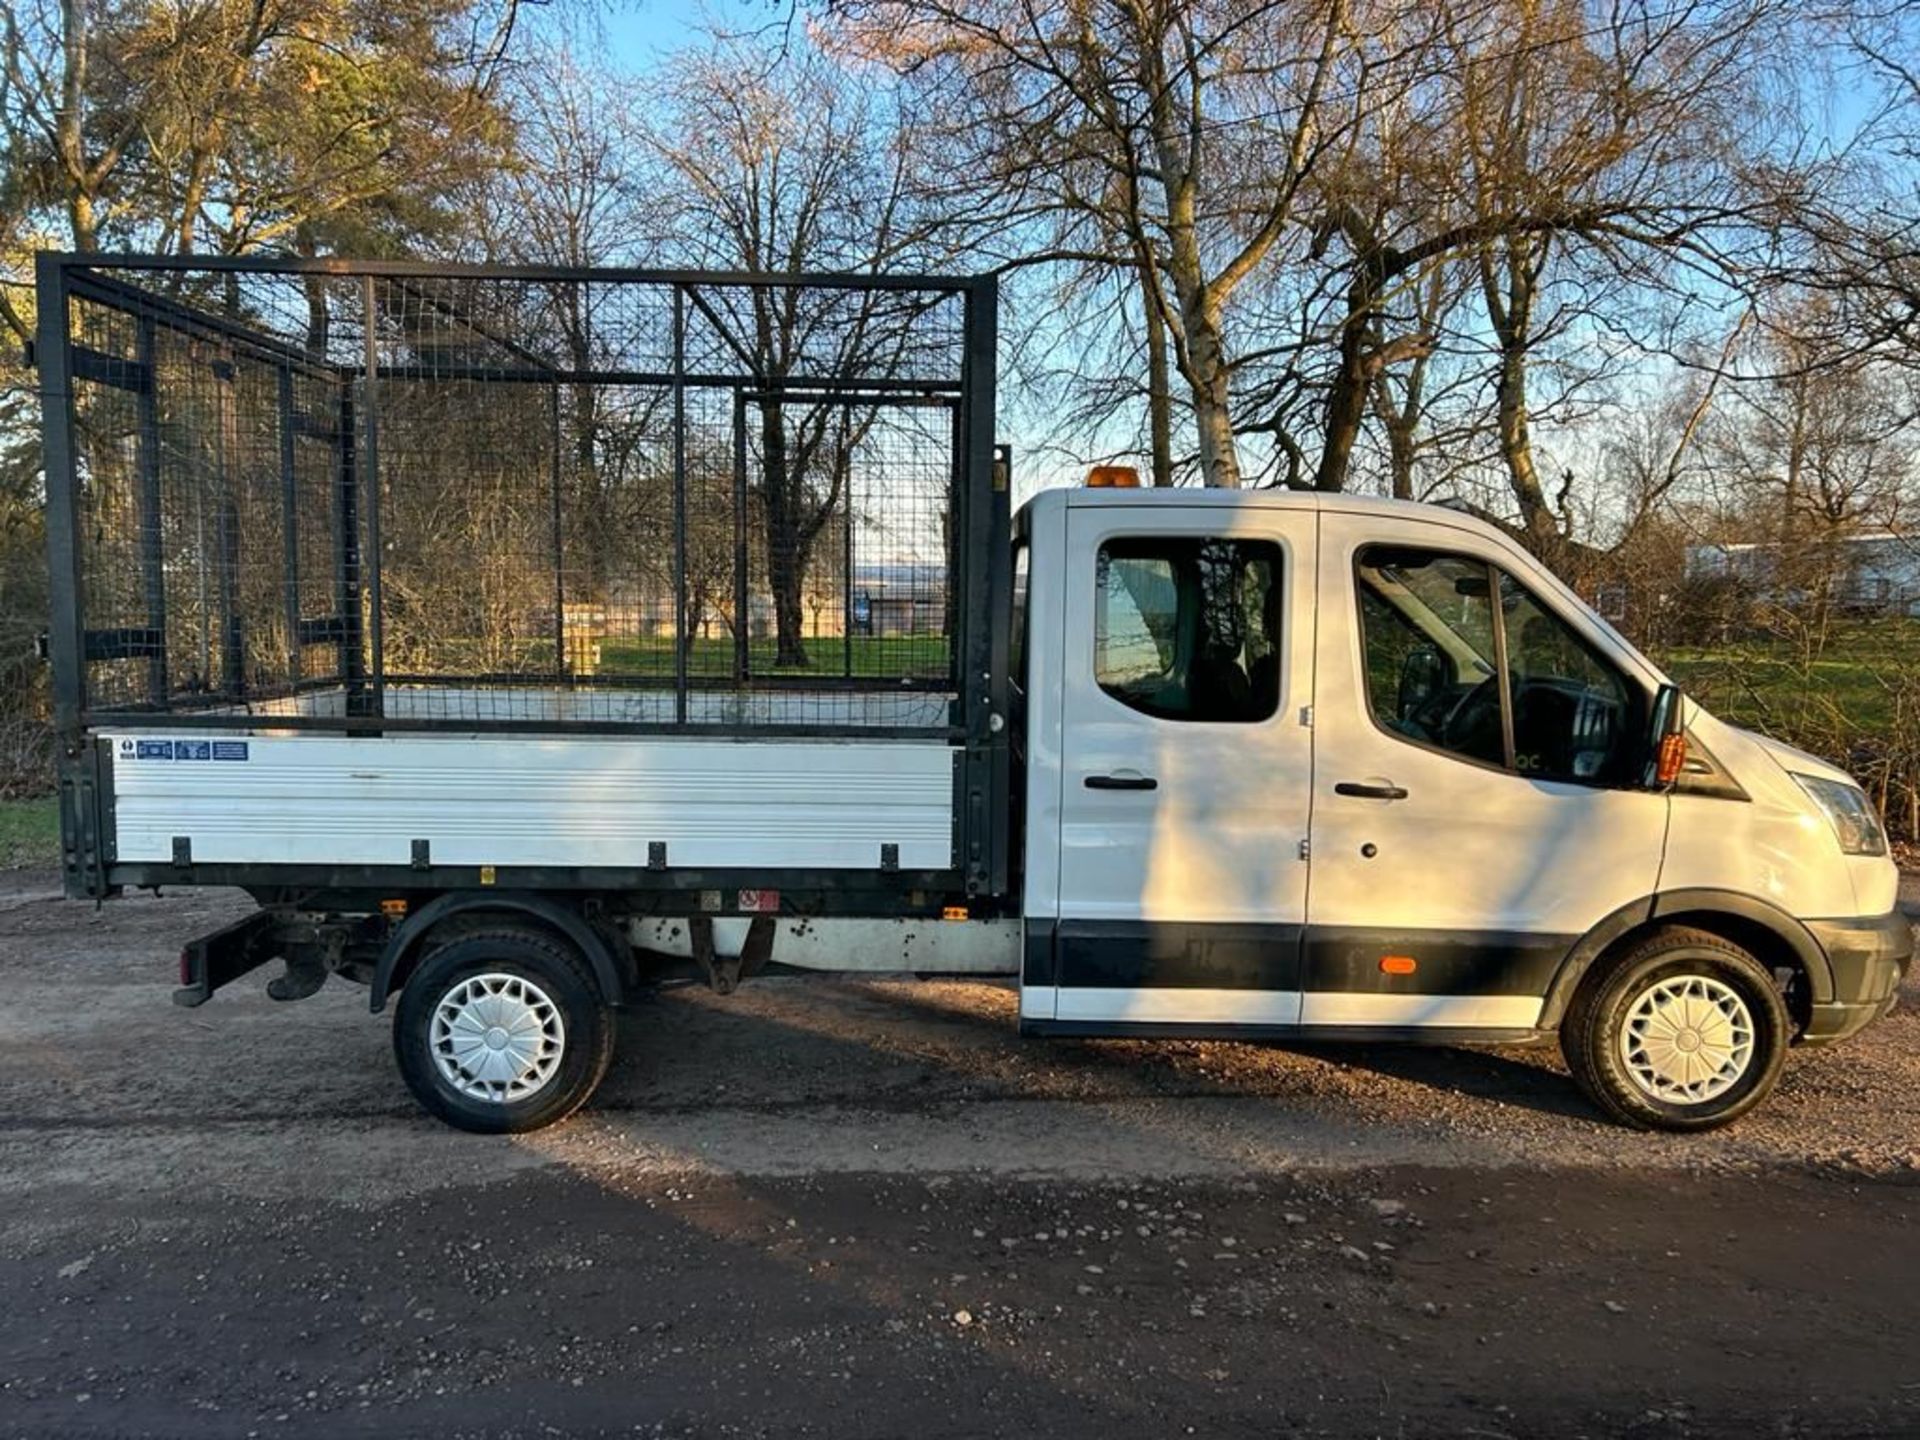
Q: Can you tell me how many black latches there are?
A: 4